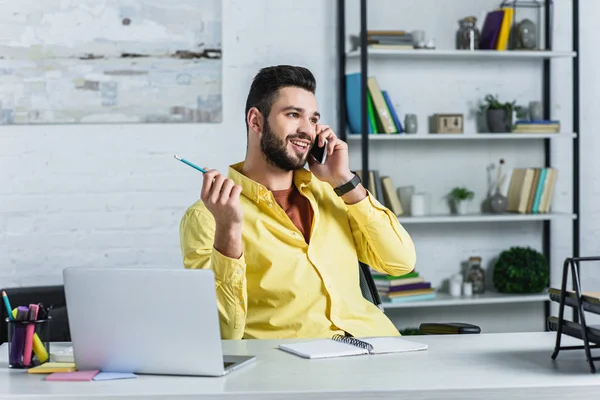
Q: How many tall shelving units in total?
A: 1